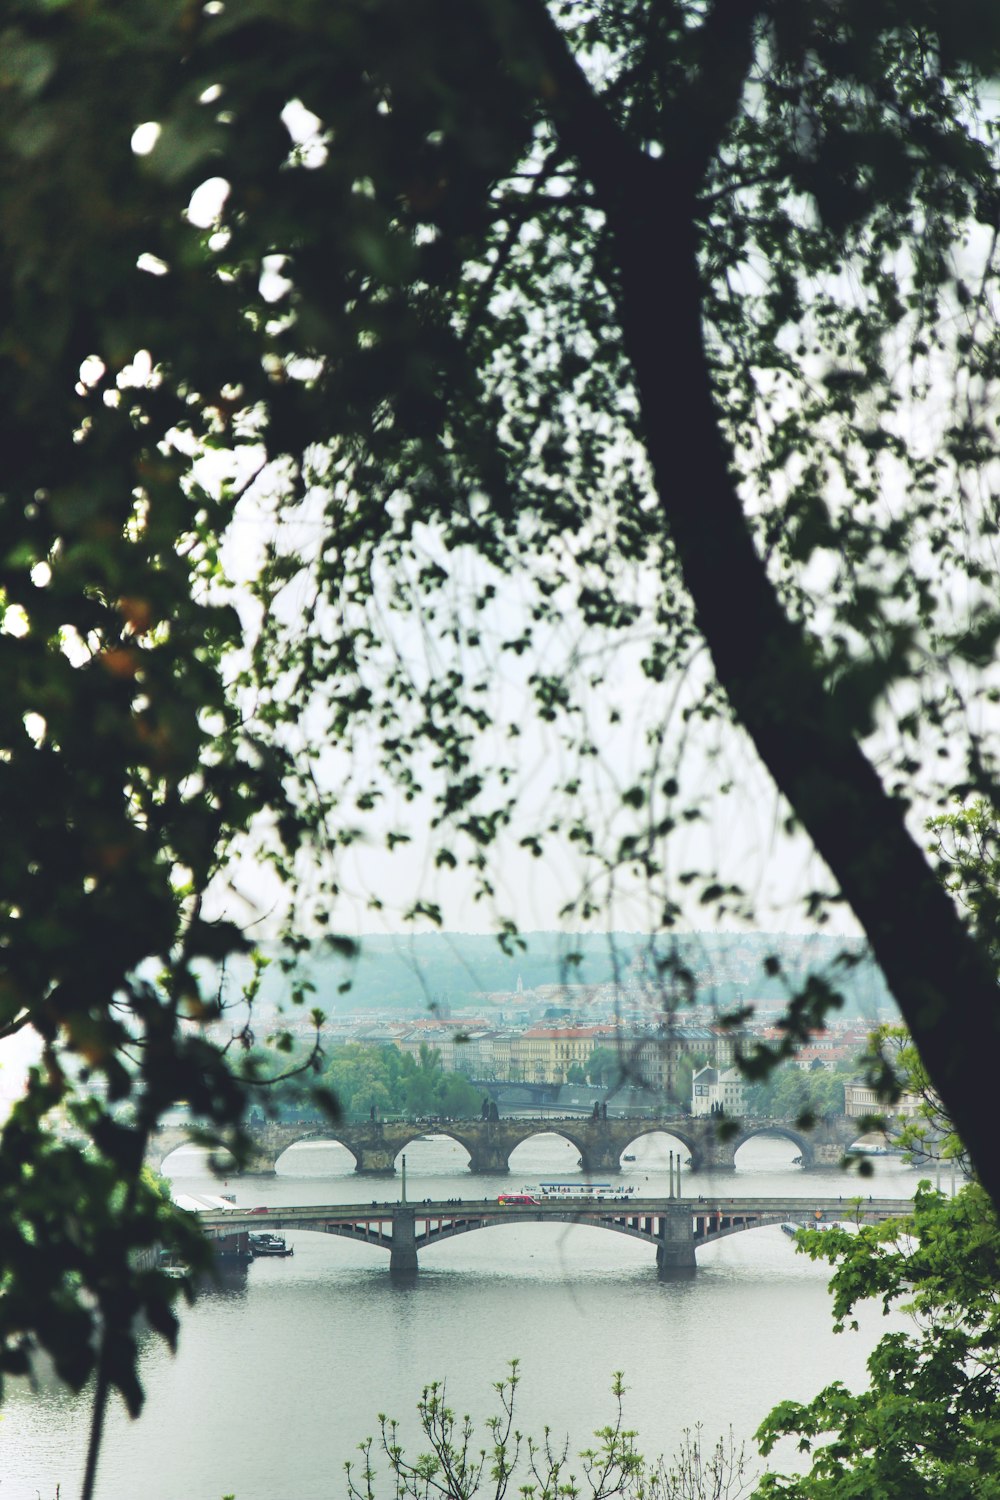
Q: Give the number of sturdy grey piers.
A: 2